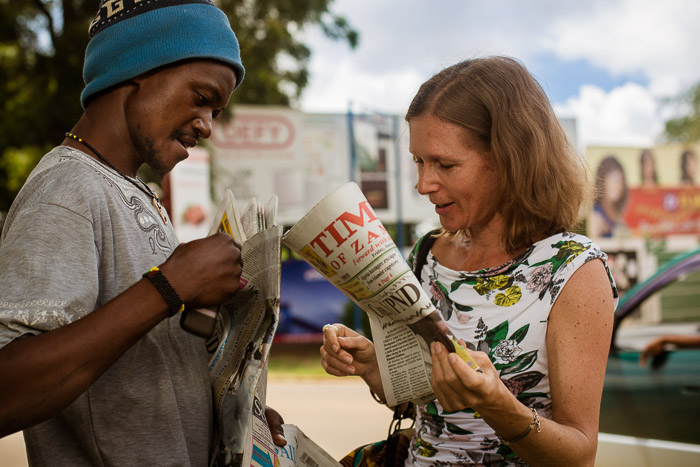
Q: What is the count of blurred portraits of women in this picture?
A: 3